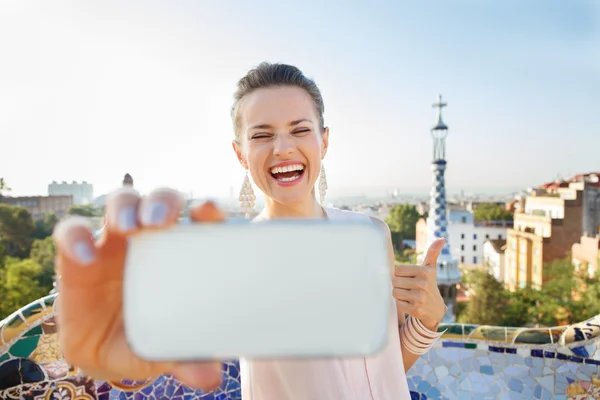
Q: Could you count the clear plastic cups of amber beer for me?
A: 0